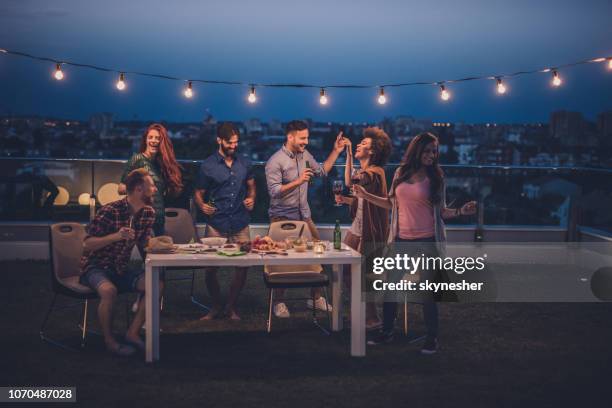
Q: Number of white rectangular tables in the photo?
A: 1